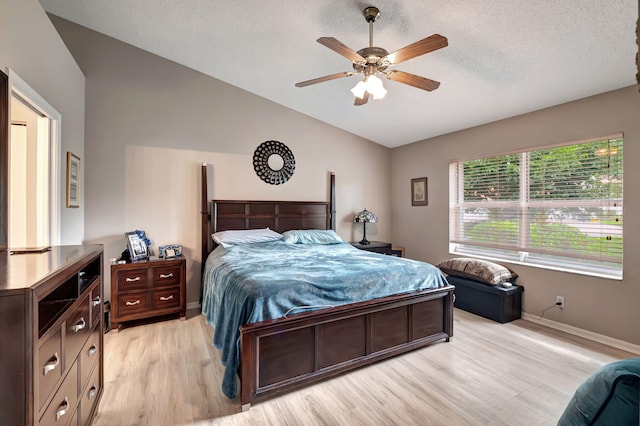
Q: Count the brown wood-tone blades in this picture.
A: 5